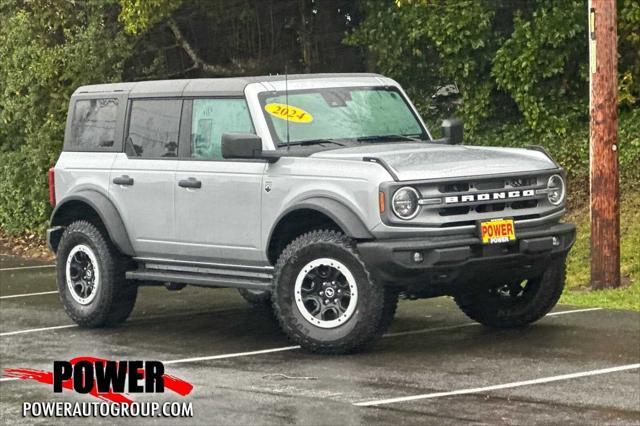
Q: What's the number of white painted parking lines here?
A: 5